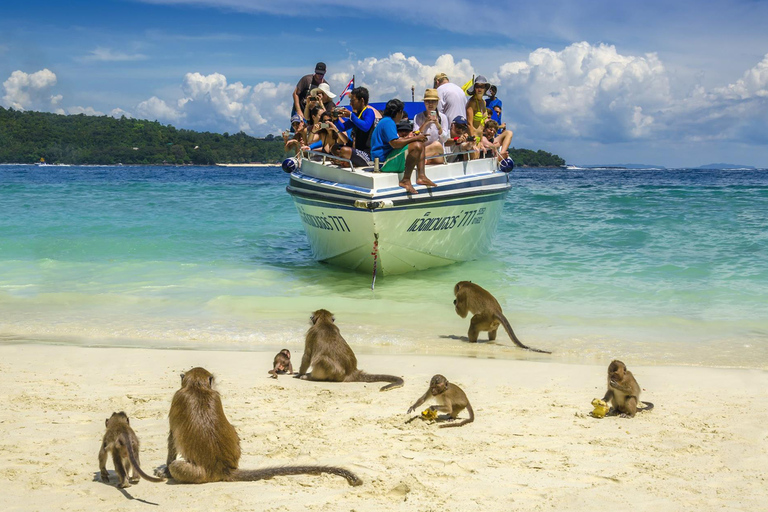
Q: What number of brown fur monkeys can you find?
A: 7